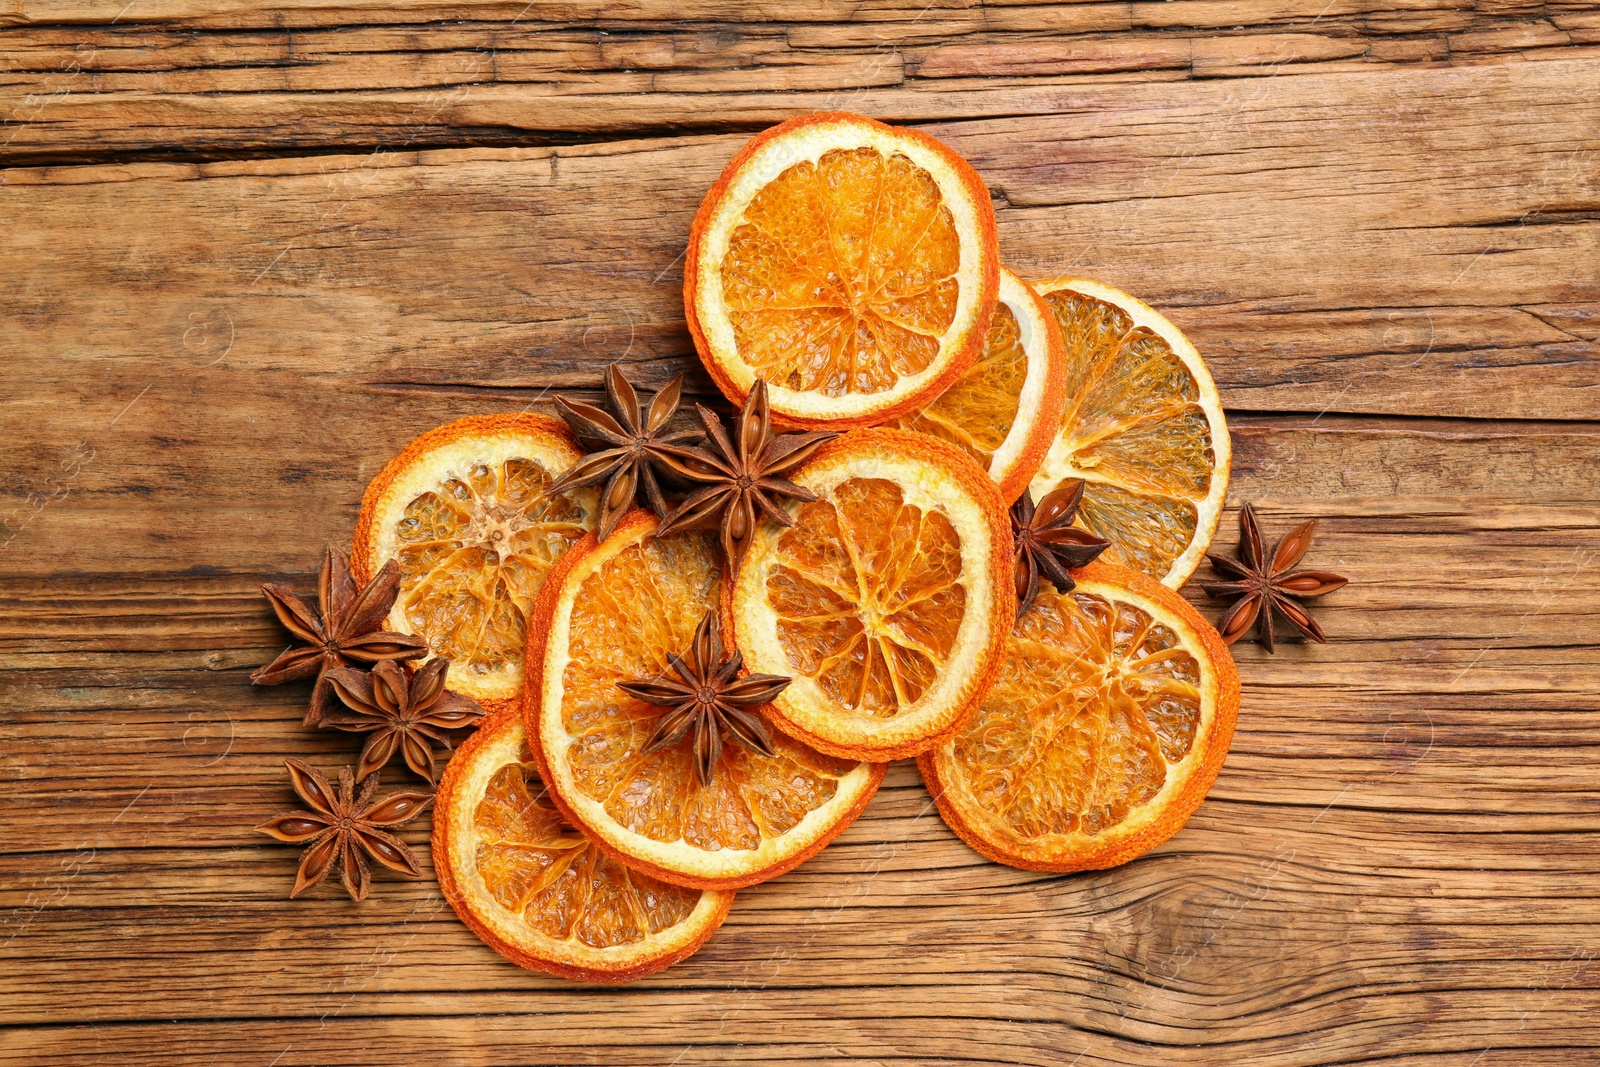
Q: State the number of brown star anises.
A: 8